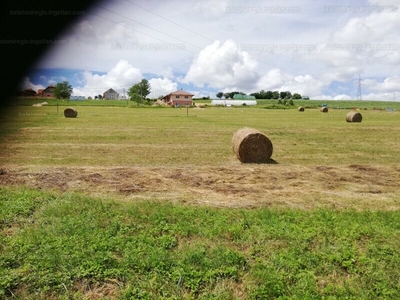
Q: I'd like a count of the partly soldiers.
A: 0